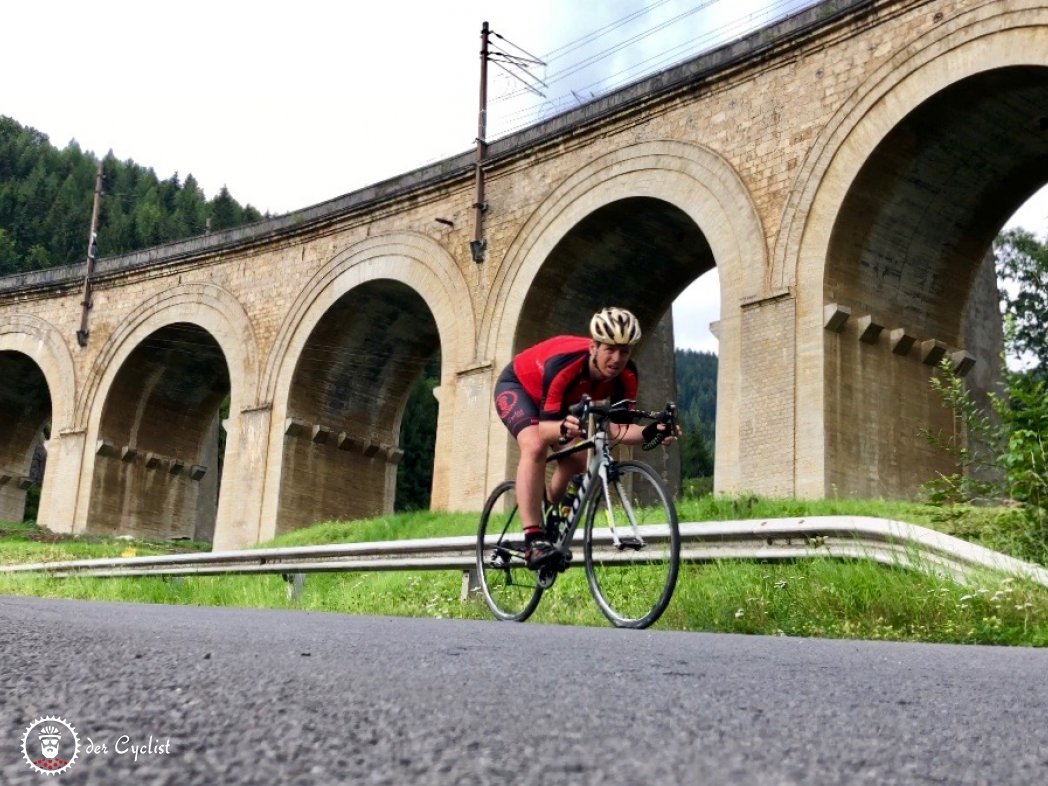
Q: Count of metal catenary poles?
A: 2